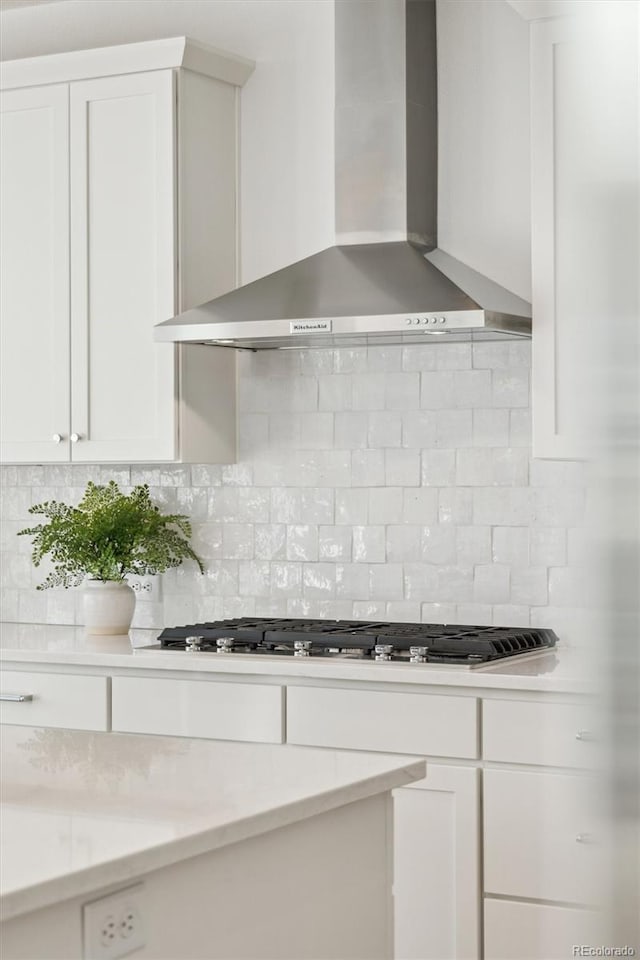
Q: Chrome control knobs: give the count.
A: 5